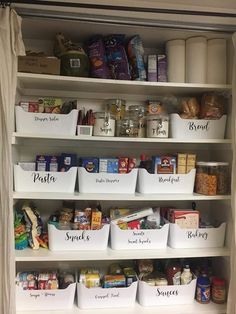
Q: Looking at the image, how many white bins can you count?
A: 11